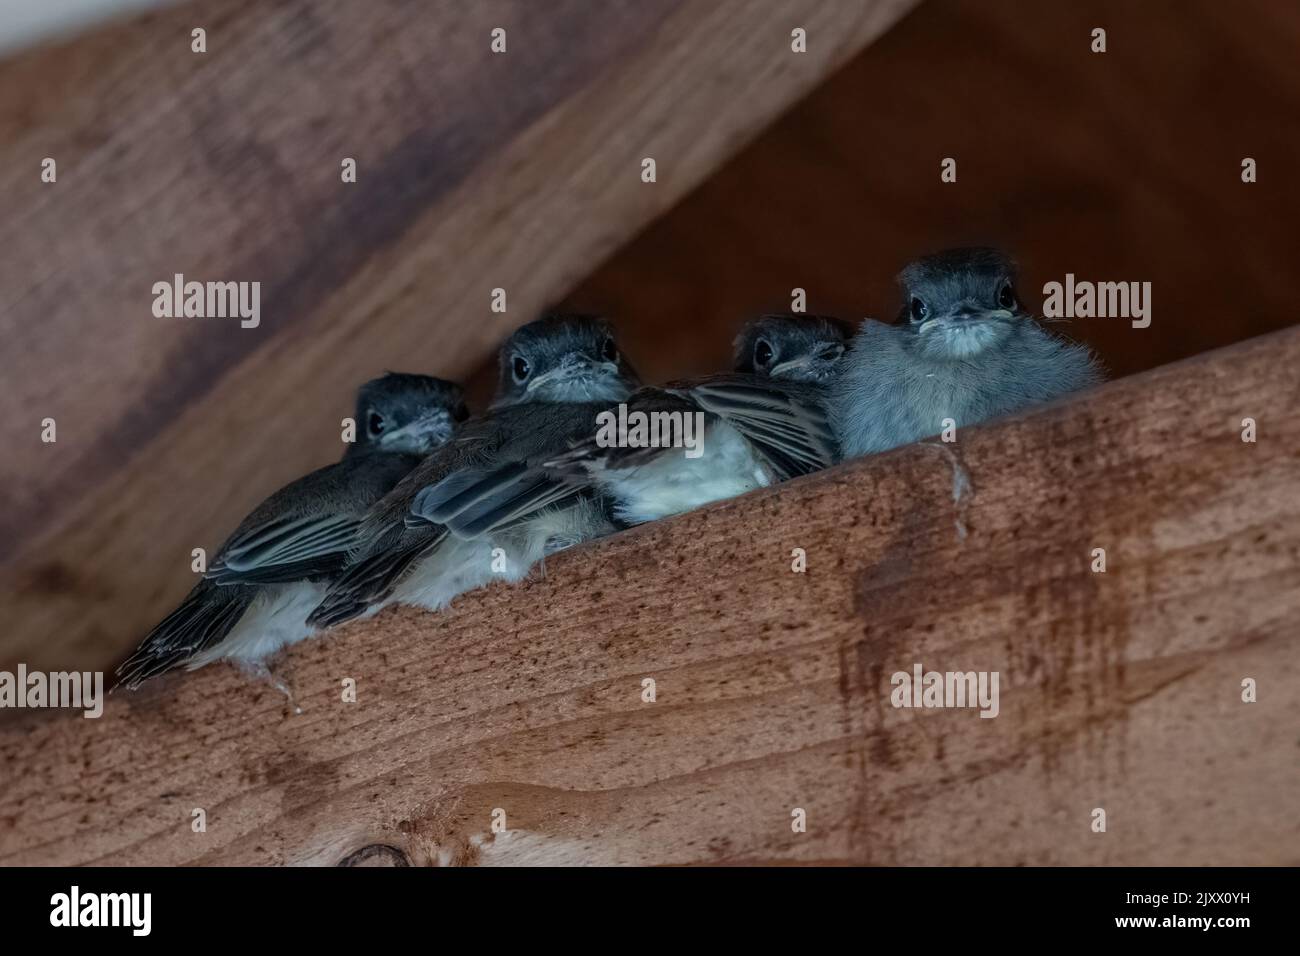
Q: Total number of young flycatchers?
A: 4